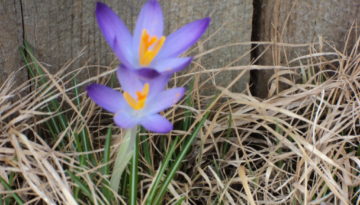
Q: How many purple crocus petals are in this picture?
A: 12